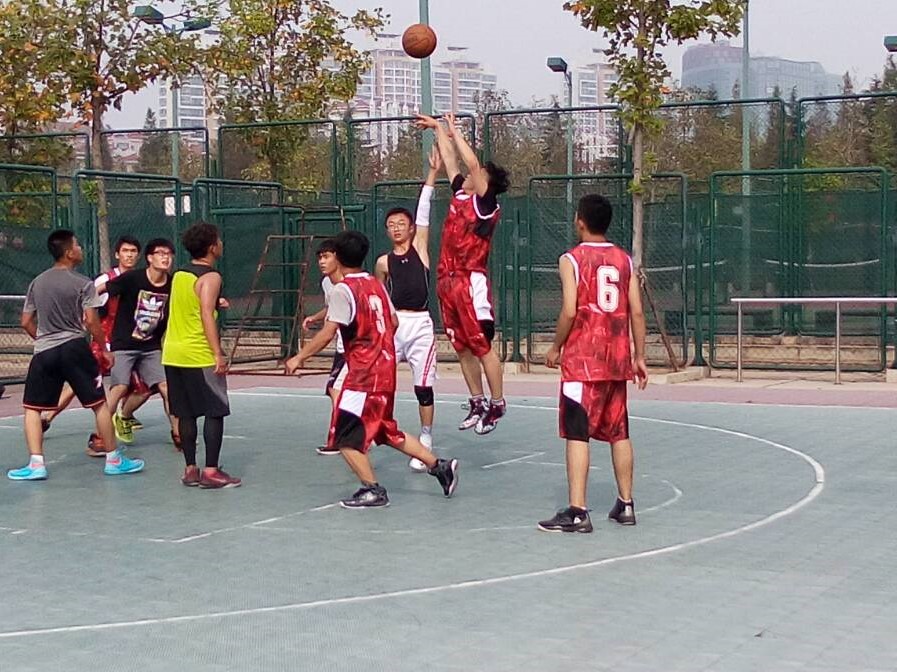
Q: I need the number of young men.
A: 9